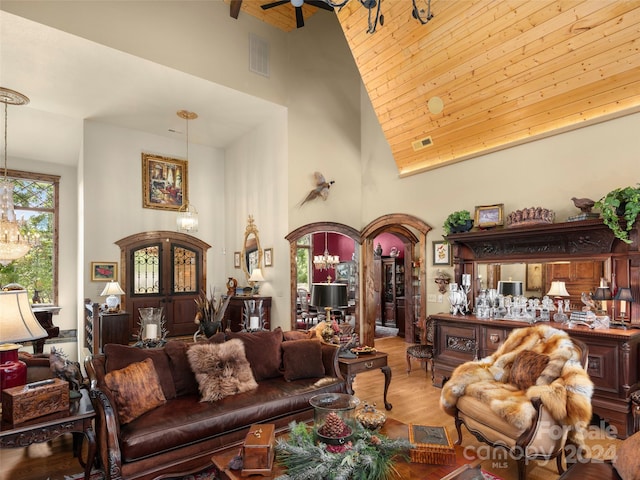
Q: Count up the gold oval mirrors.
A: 1